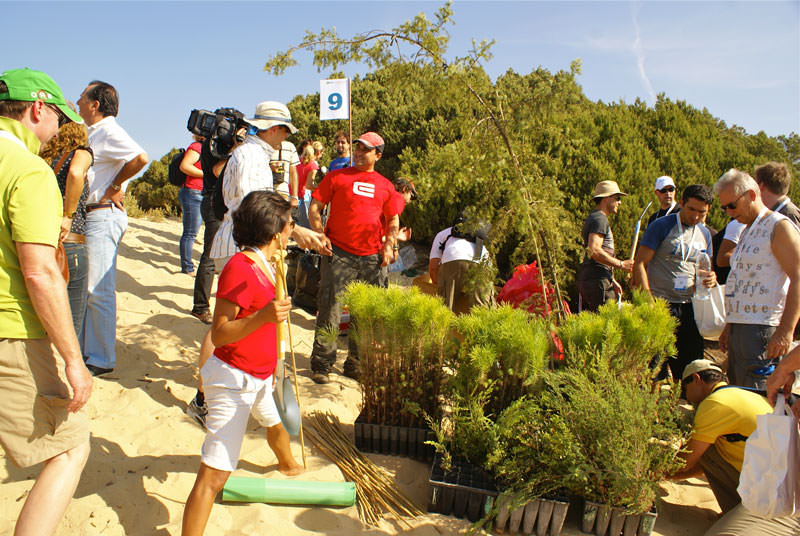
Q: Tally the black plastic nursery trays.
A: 4